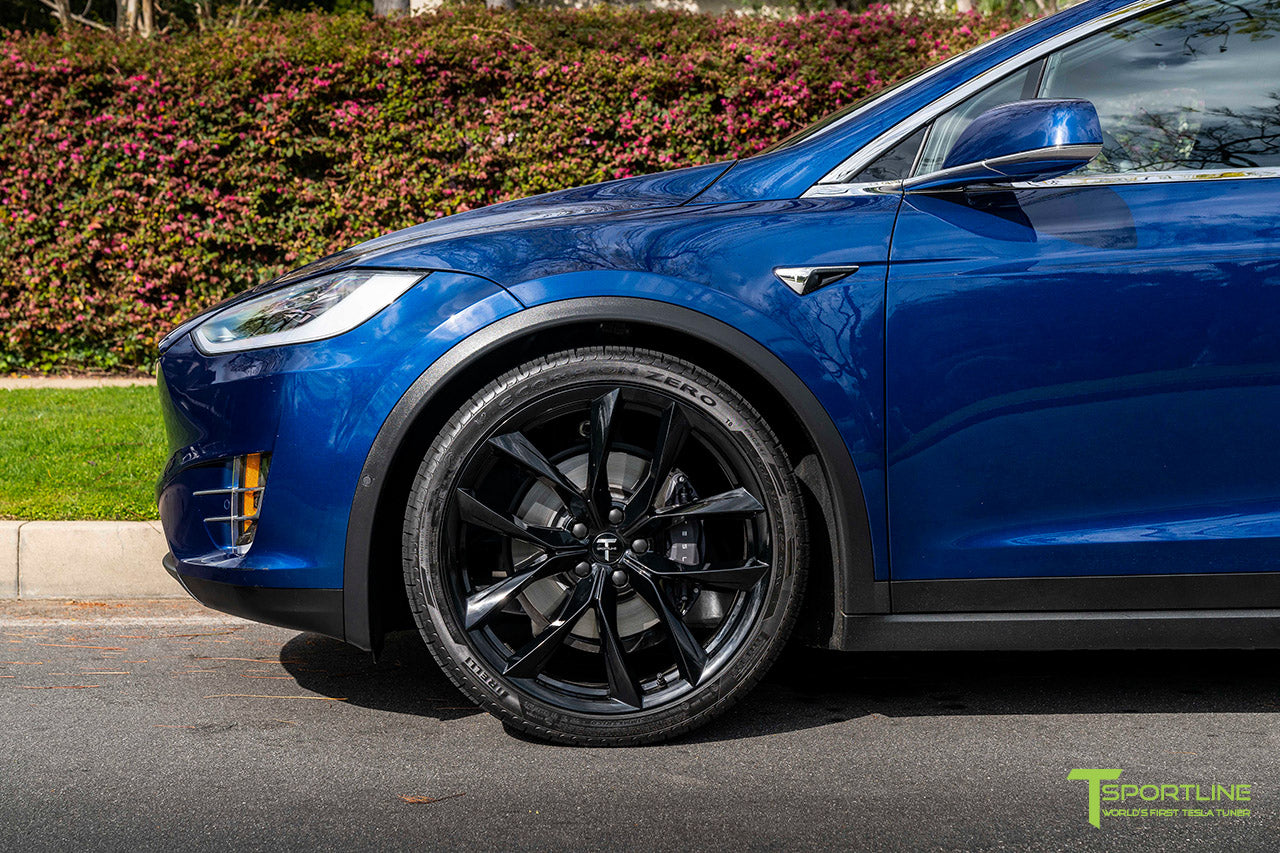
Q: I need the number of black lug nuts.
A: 5